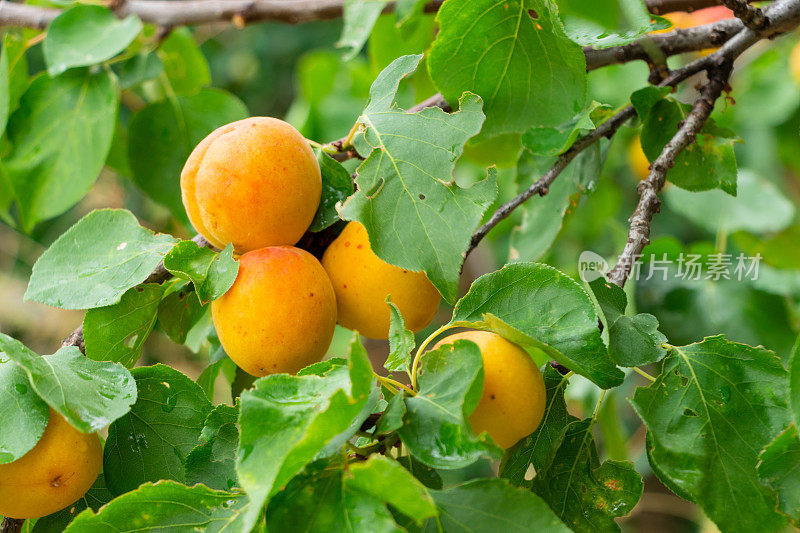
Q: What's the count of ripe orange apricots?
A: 5